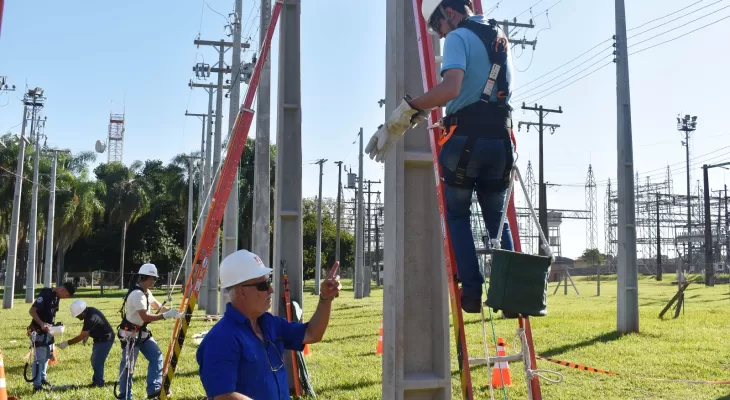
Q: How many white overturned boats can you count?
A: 0